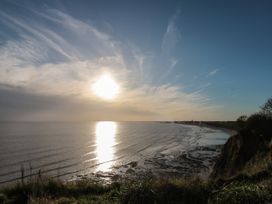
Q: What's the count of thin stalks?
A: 3